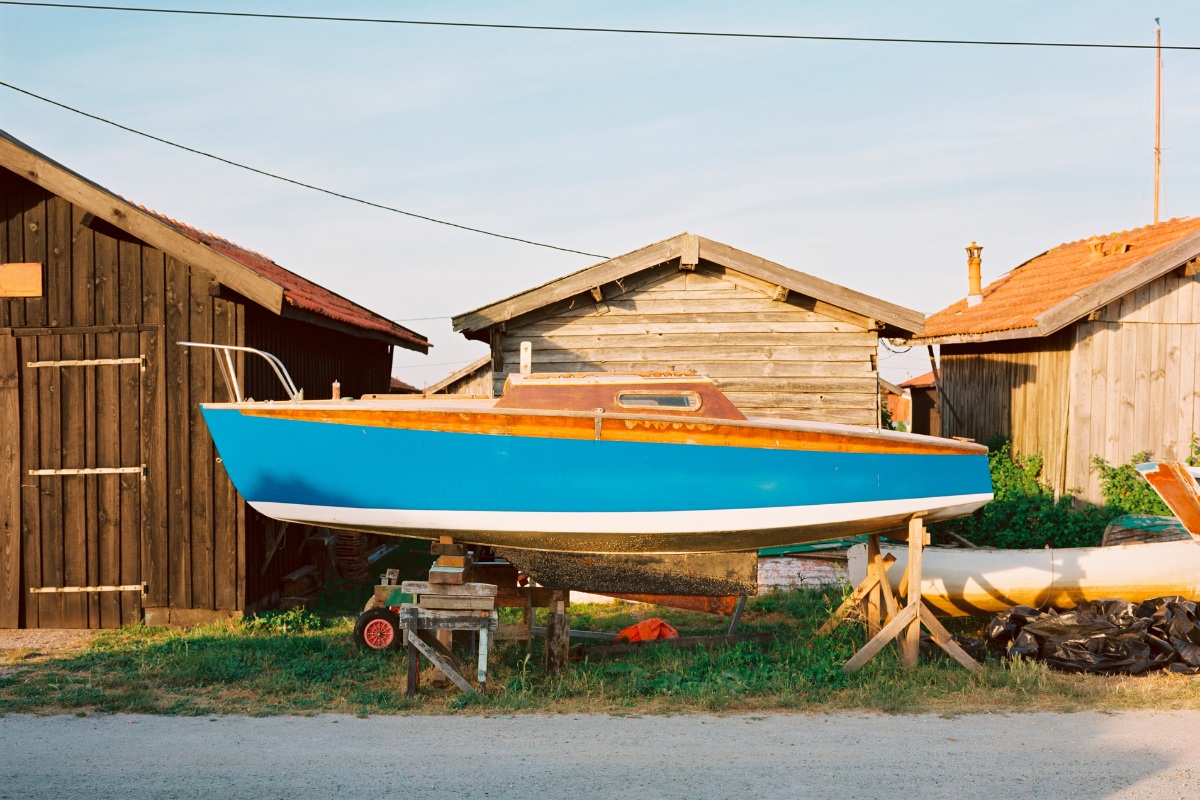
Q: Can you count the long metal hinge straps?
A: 3